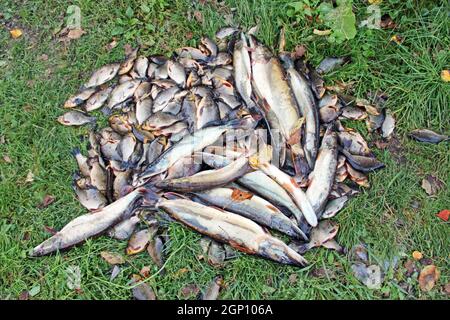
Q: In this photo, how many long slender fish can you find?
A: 11